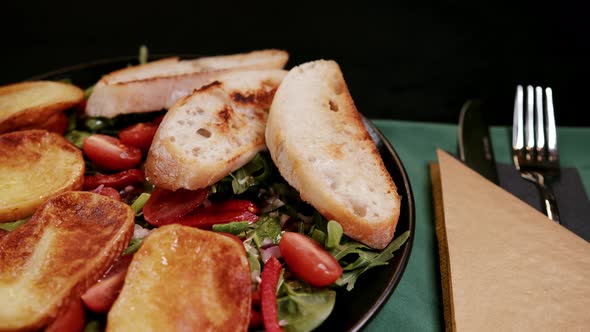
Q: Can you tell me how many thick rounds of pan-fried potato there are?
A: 4